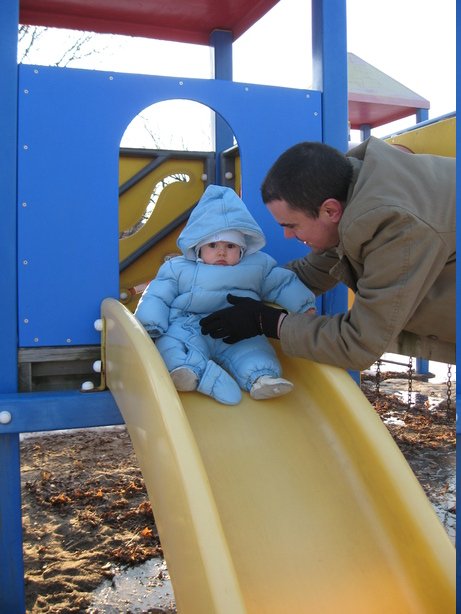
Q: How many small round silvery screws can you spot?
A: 13